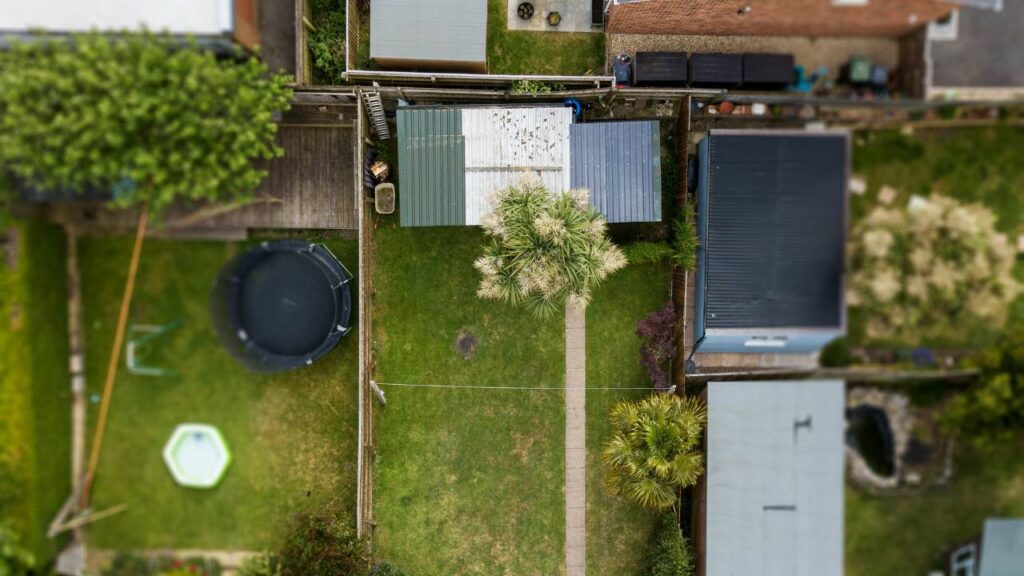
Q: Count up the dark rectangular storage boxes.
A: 3